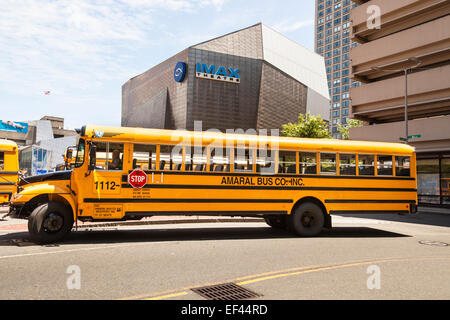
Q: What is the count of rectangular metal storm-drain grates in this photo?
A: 1